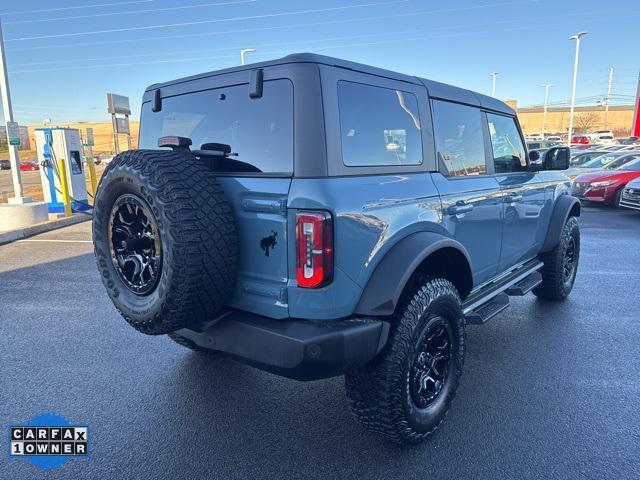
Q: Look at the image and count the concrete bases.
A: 1